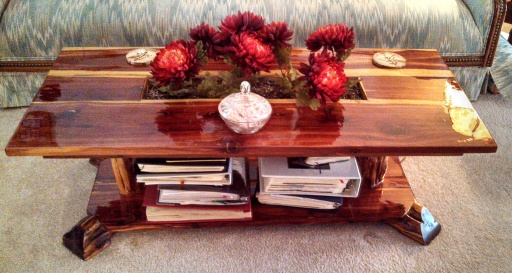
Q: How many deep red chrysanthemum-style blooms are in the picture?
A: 7